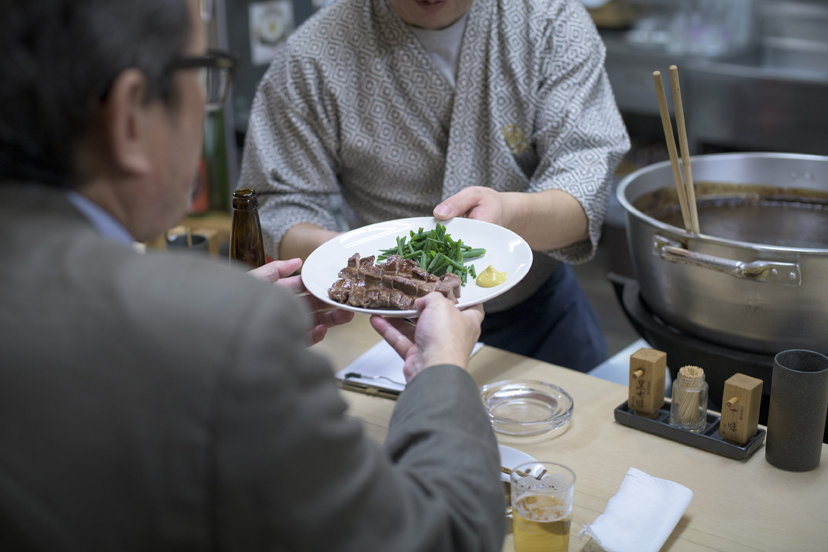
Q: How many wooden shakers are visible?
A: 2